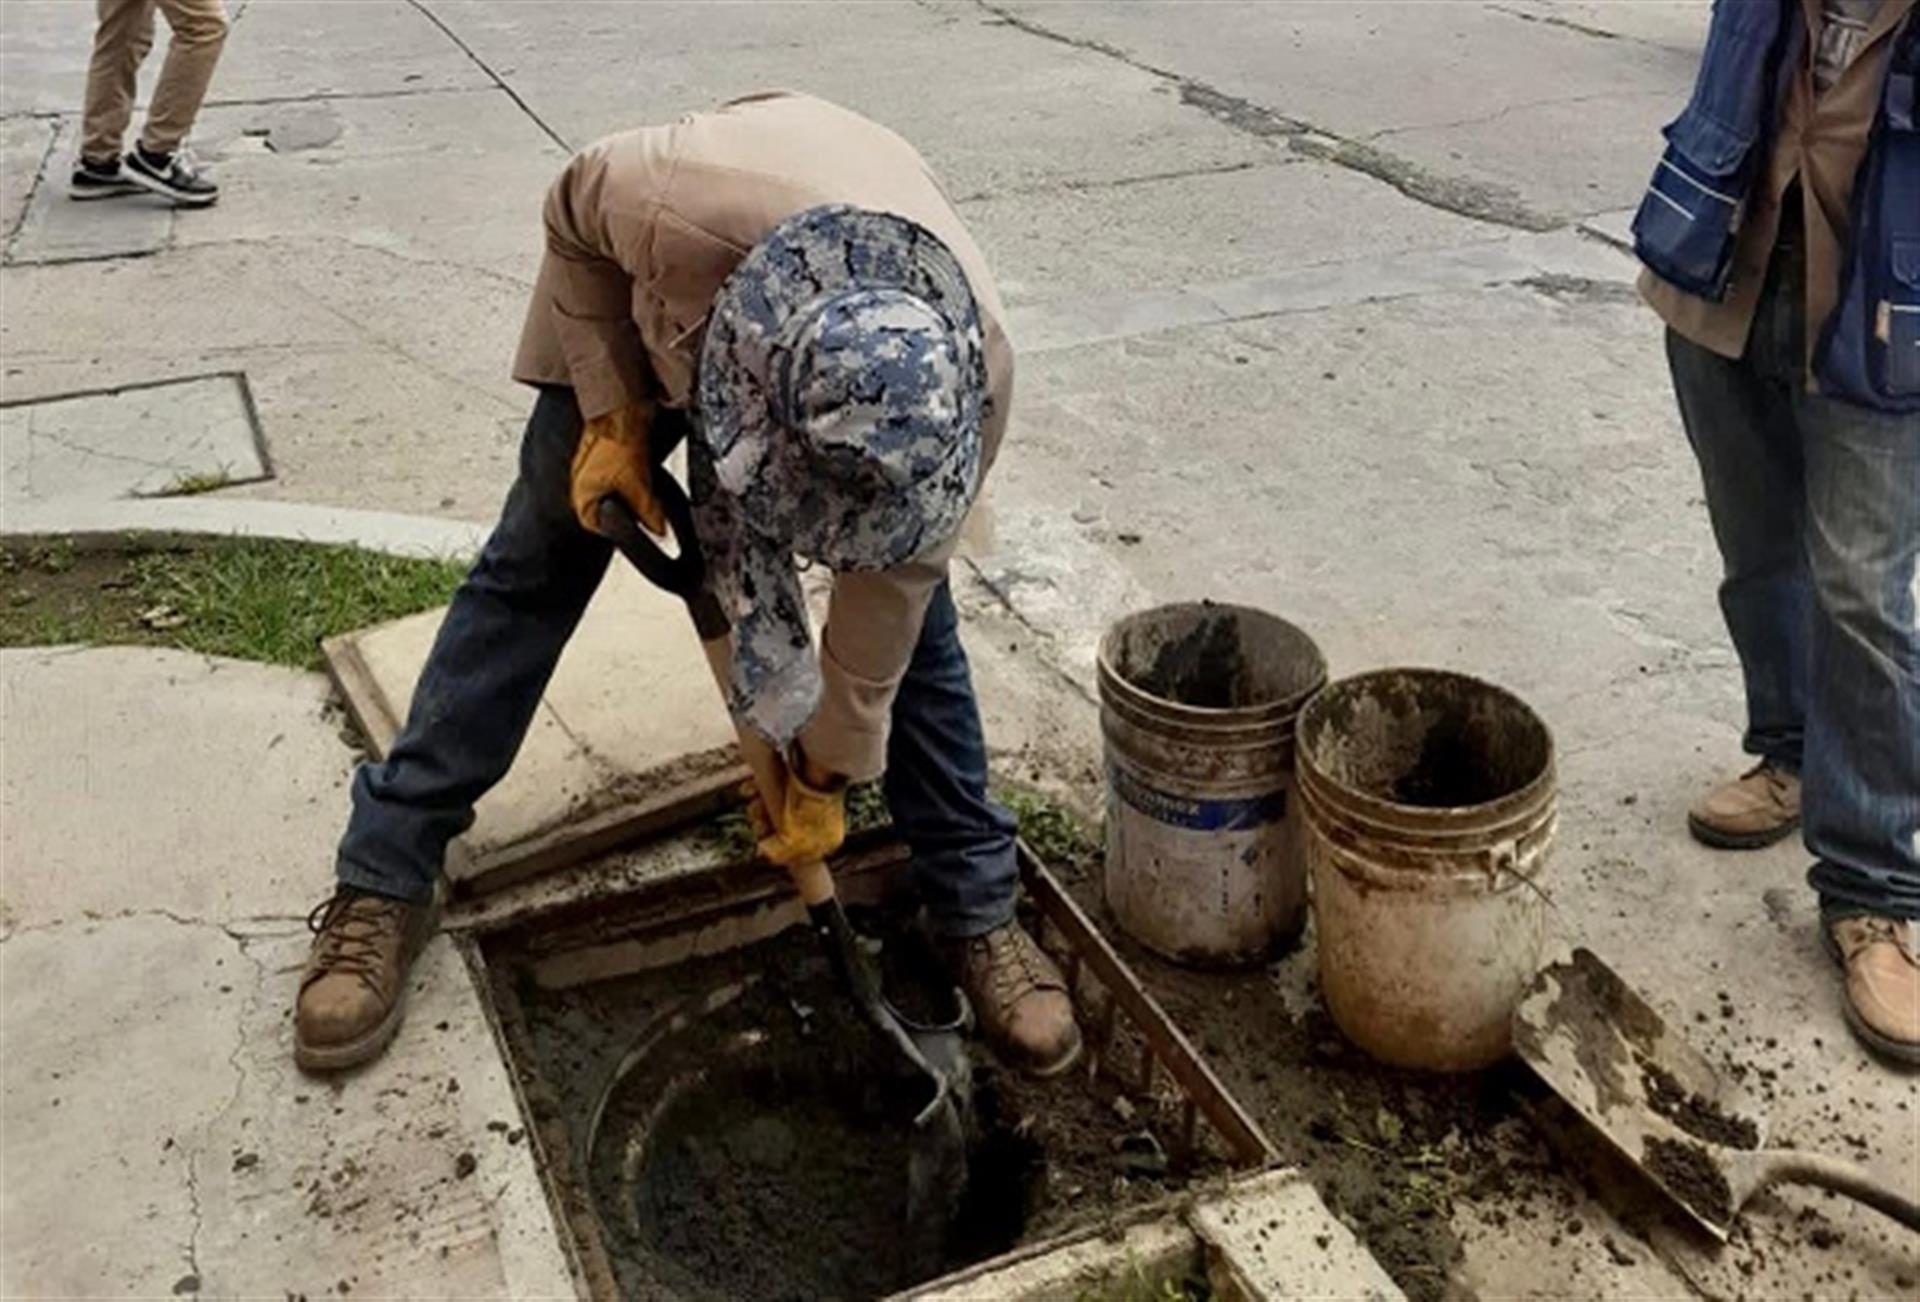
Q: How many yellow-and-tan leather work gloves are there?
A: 2